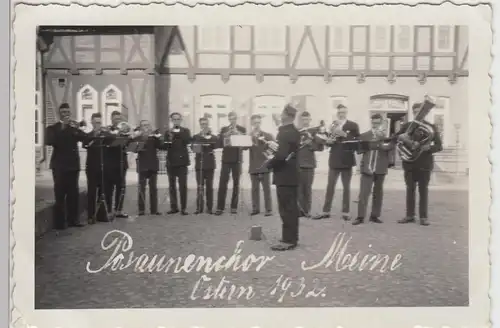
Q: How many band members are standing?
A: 13